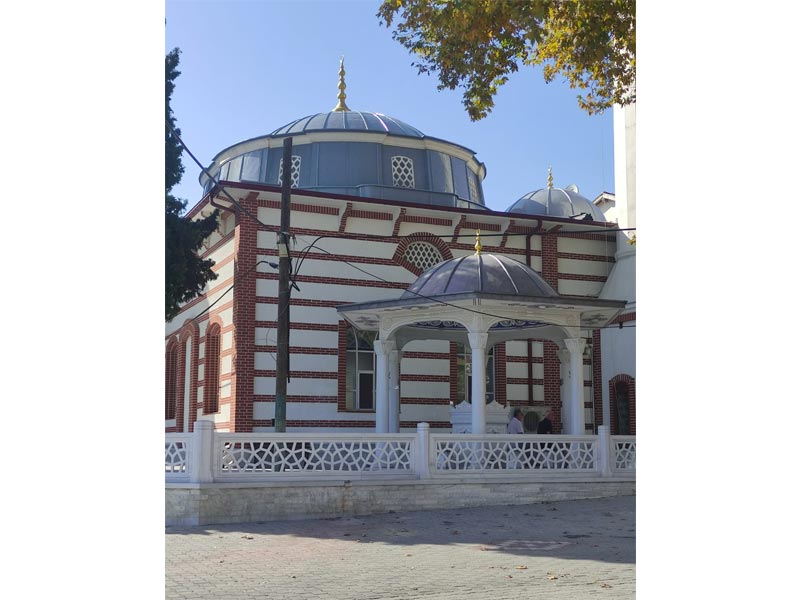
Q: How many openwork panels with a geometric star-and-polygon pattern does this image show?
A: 4